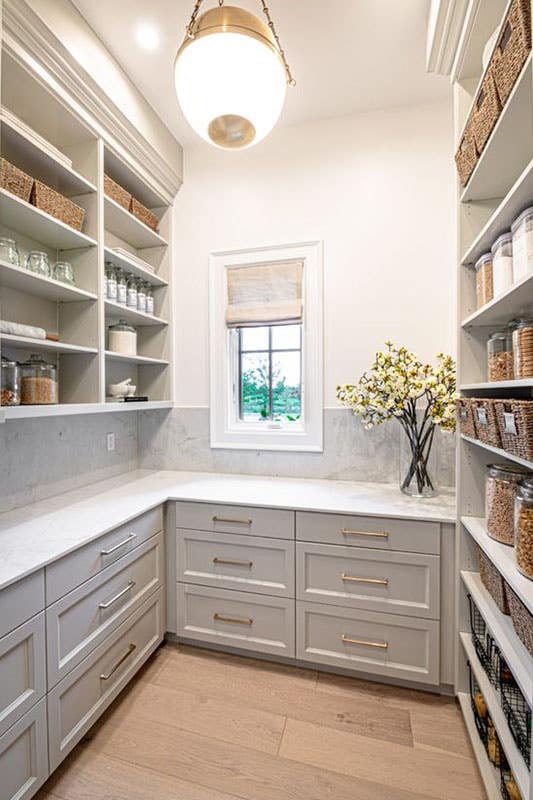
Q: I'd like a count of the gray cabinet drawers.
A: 12